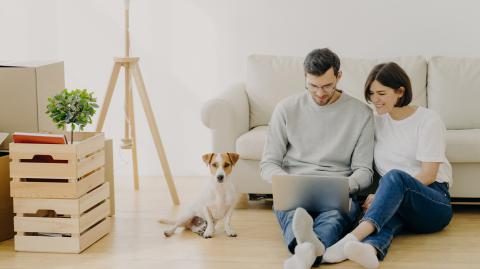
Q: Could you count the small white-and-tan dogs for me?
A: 1